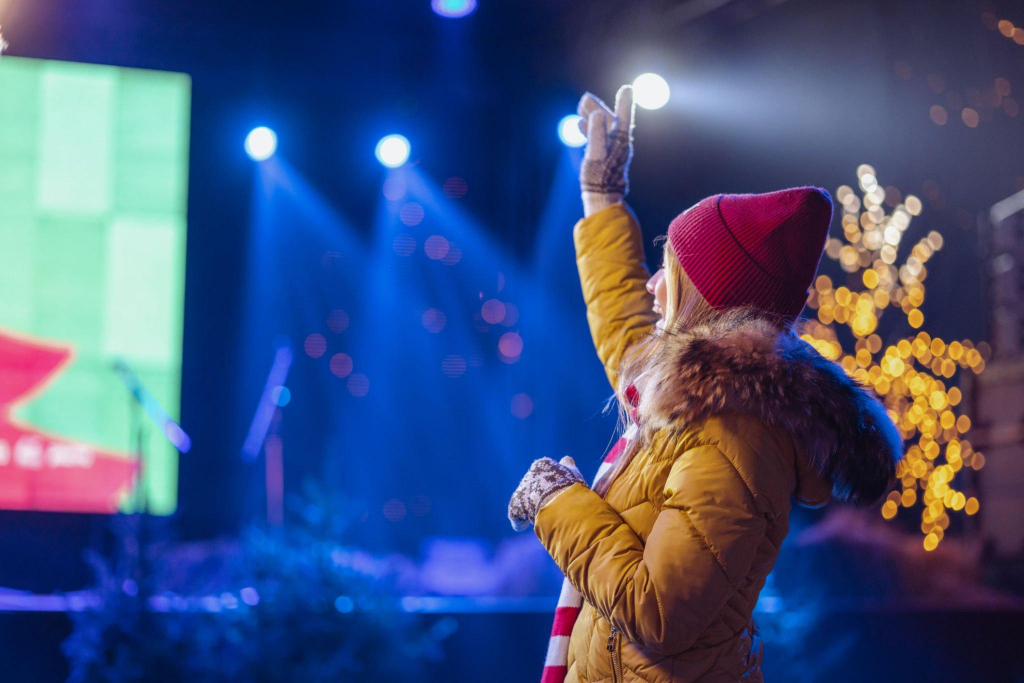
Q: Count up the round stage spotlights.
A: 5